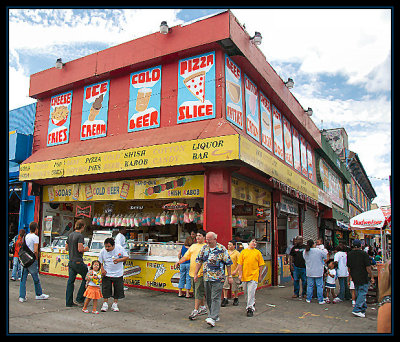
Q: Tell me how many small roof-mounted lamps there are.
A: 5